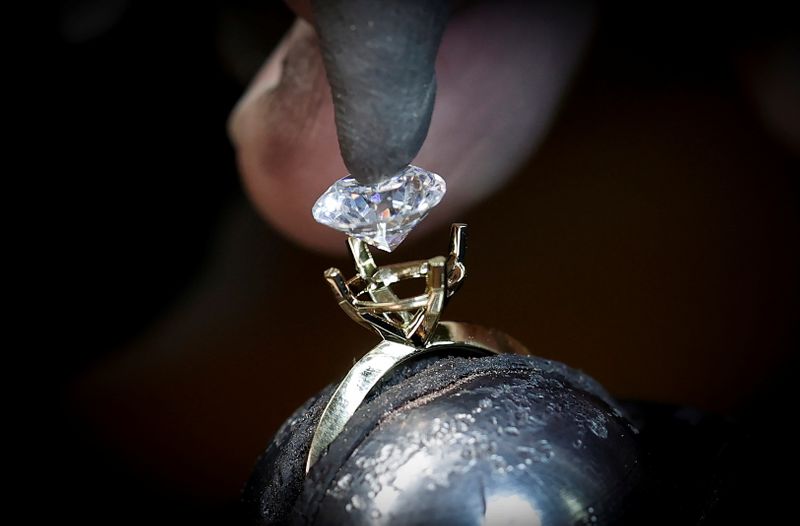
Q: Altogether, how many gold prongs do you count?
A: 4